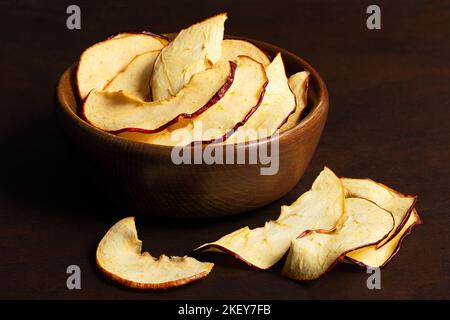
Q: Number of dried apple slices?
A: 13